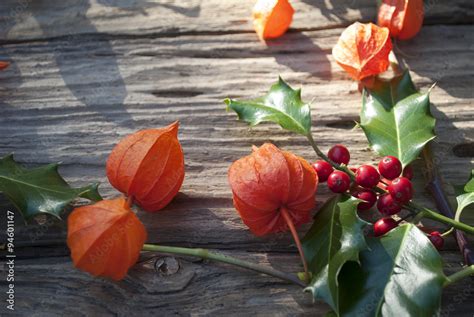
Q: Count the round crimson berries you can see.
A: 11